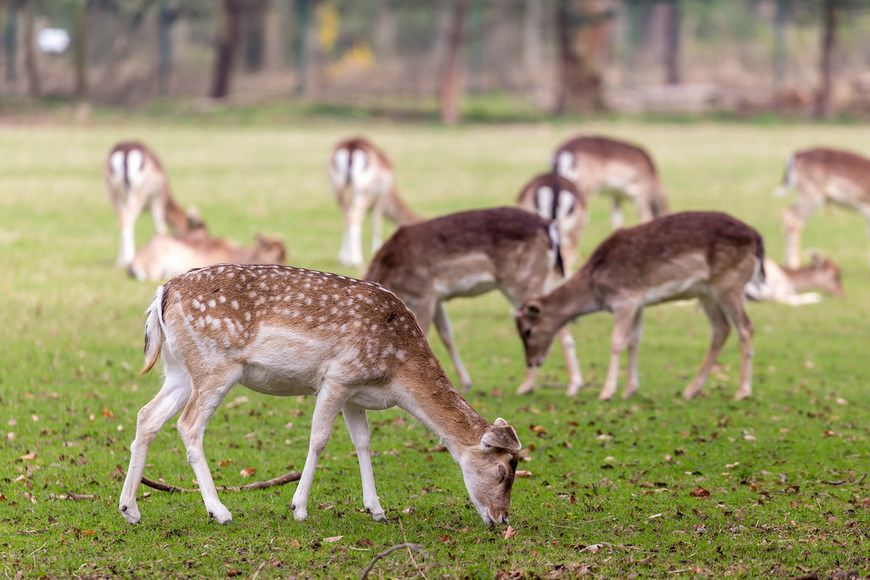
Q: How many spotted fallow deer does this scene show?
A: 1